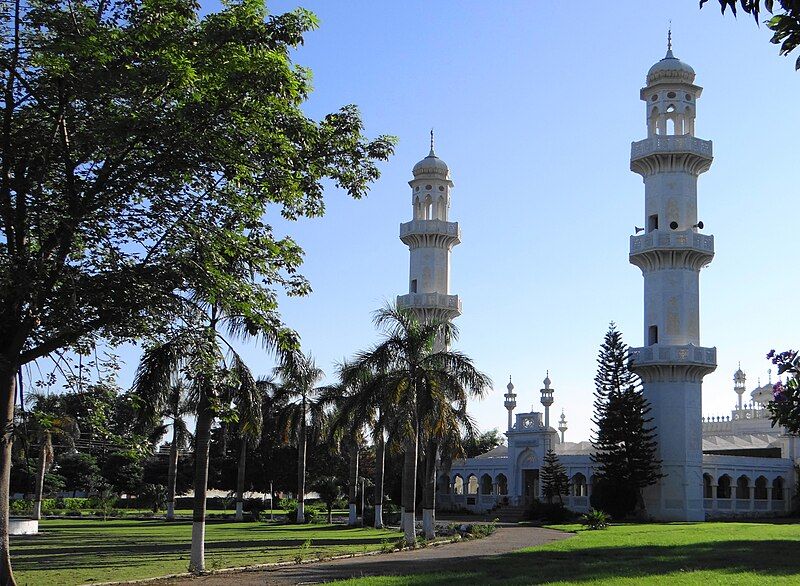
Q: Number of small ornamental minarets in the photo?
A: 4